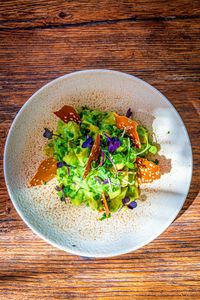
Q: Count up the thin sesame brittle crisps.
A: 6